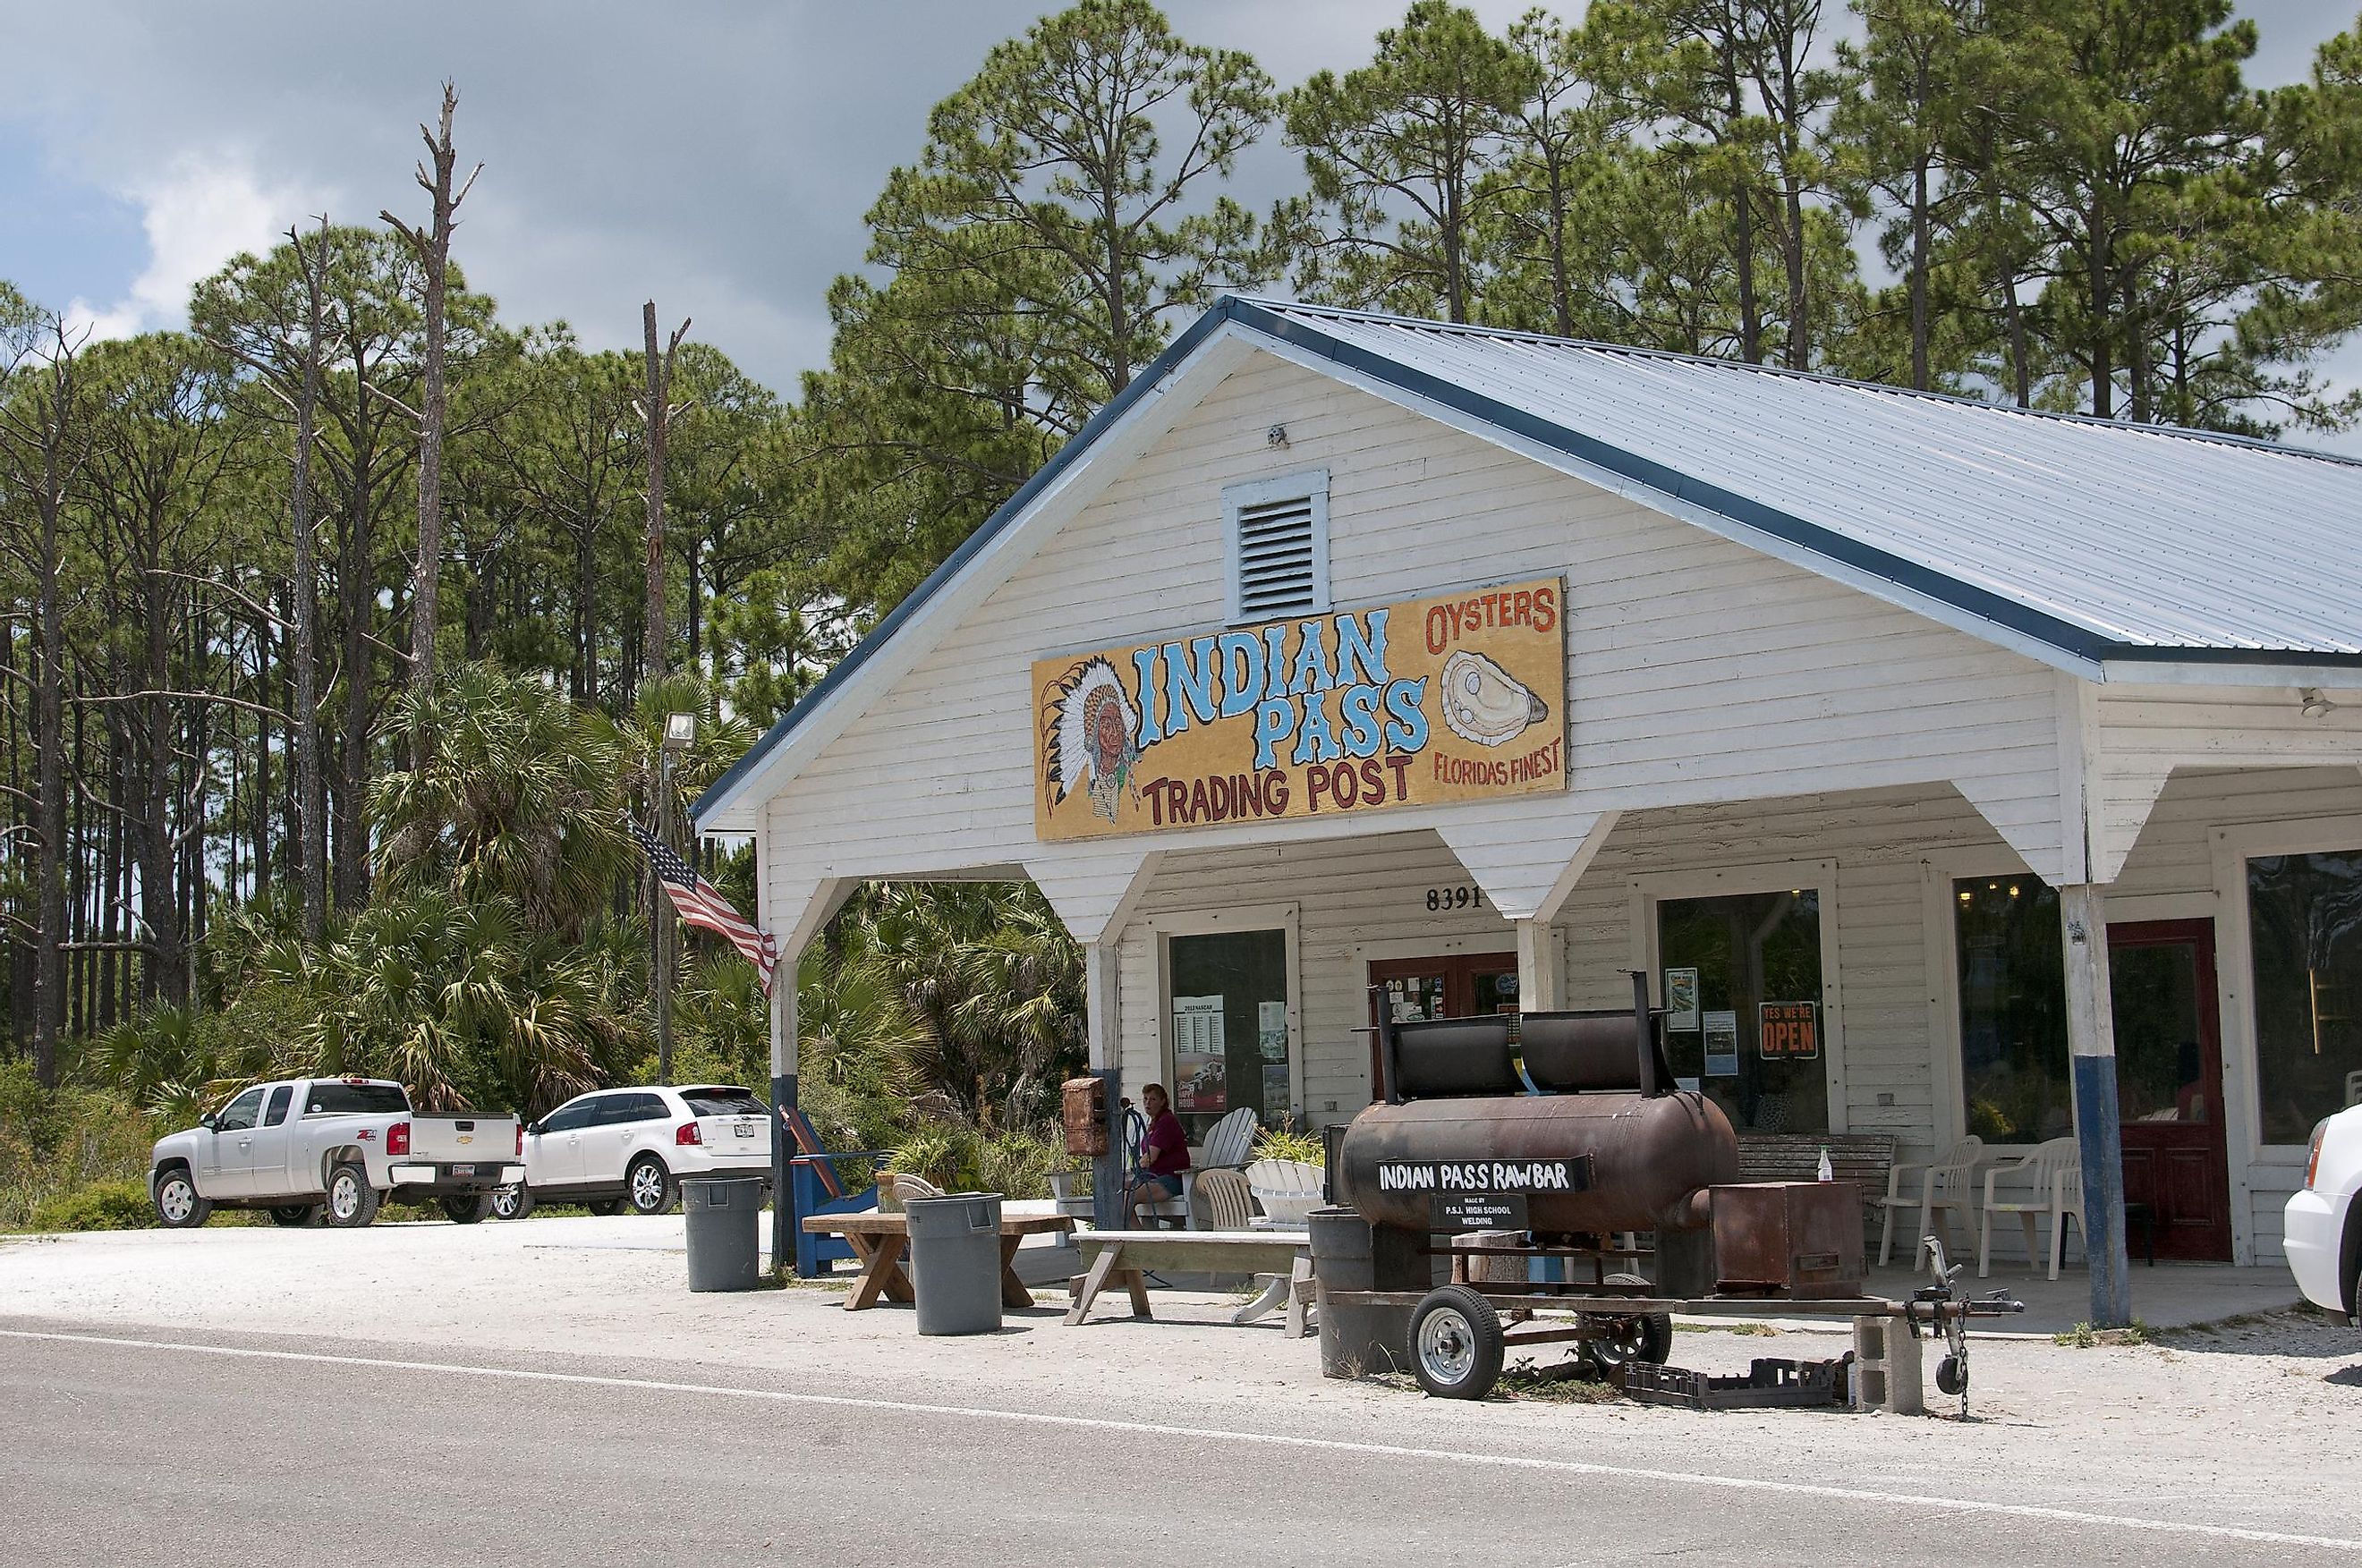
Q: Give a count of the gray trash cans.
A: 3